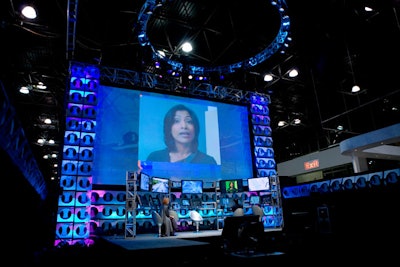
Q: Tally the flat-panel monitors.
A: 5